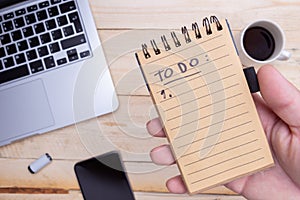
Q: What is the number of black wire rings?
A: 8